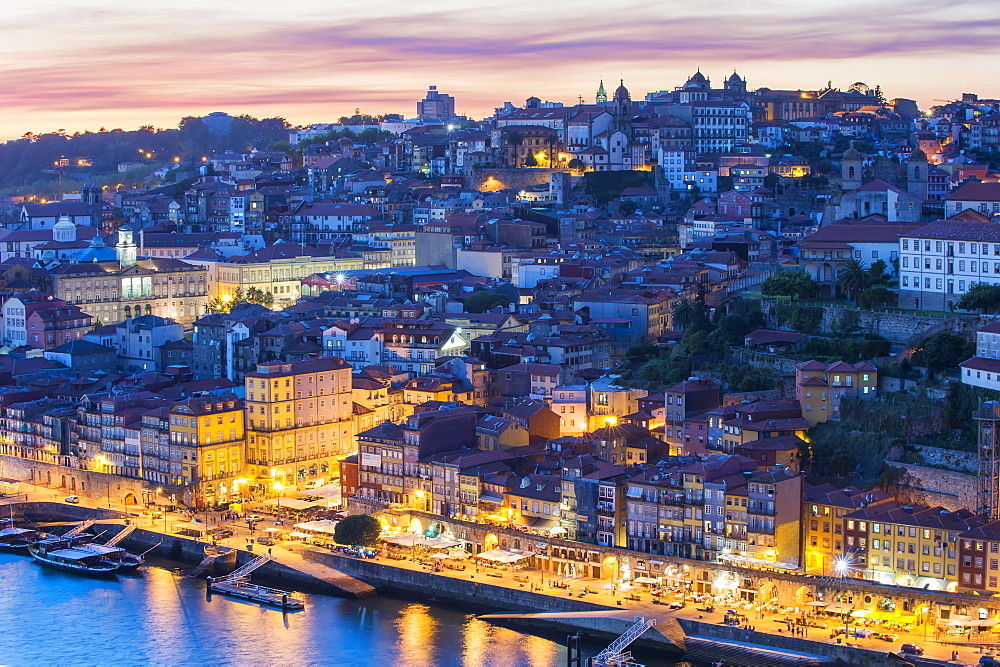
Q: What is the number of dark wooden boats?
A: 3